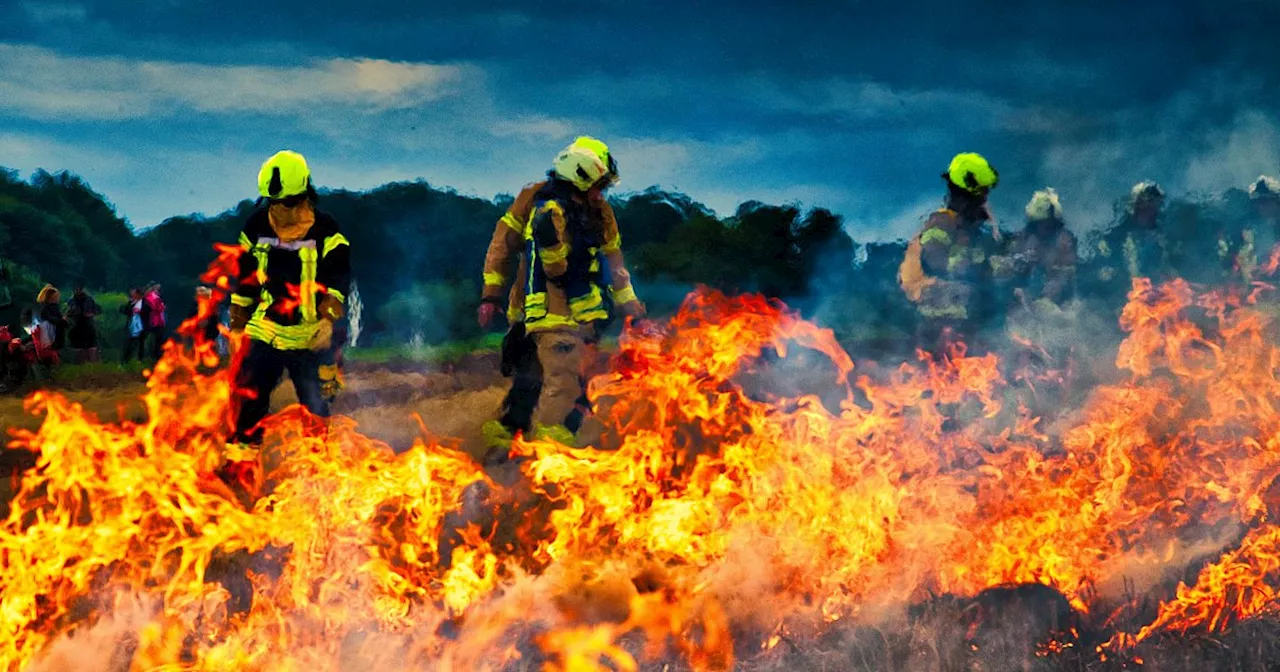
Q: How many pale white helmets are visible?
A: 4